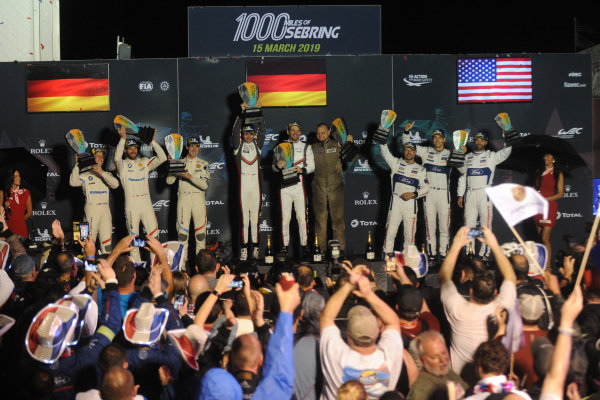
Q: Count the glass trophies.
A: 9